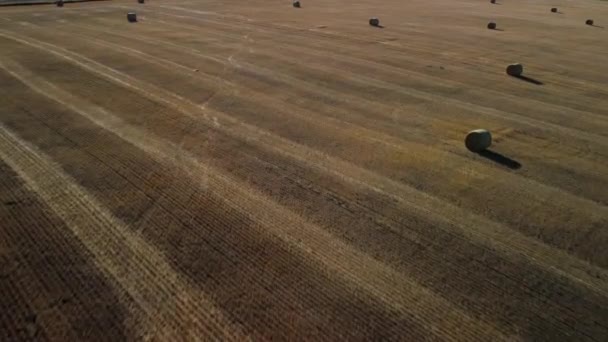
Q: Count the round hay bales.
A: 11